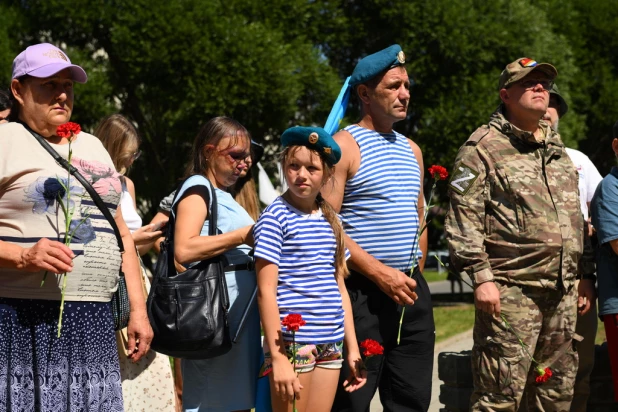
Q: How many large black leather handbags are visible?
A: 1